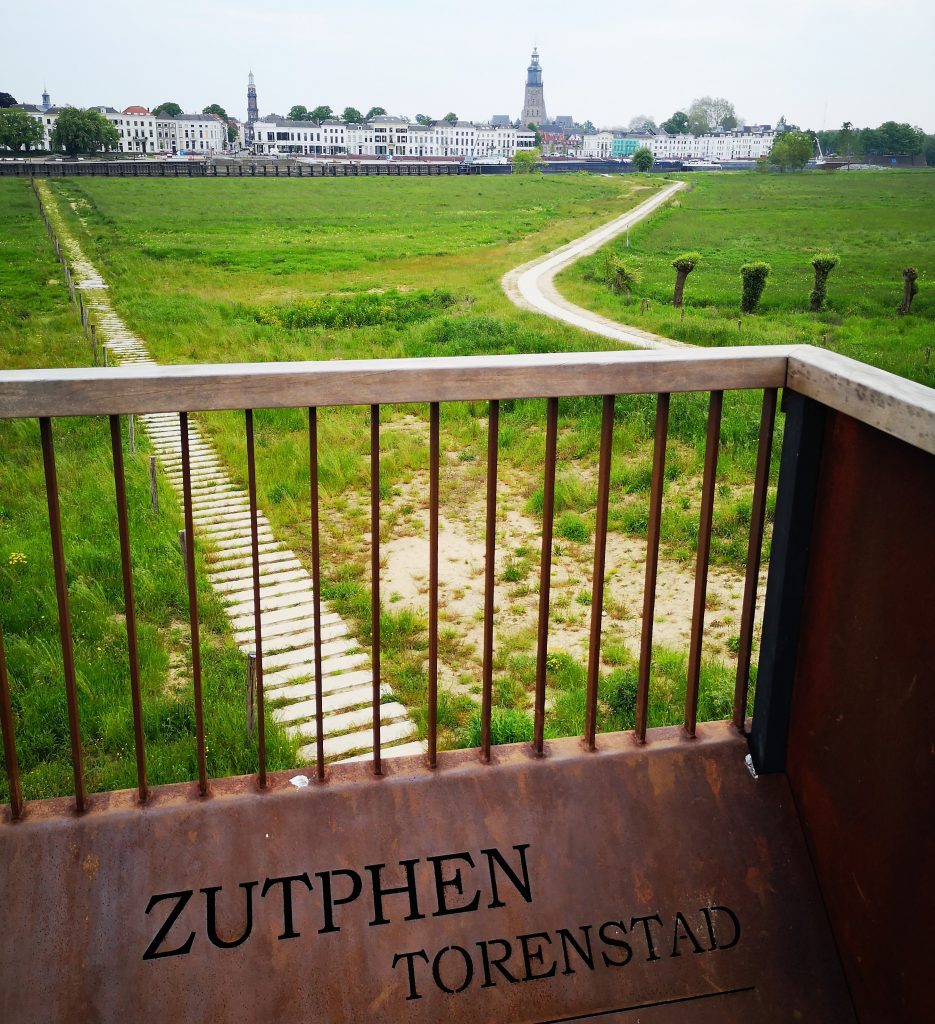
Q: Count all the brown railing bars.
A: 14